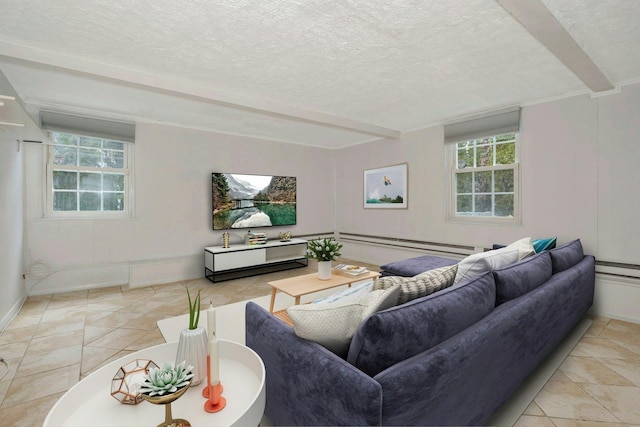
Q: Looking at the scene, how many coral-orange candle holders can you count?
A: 2